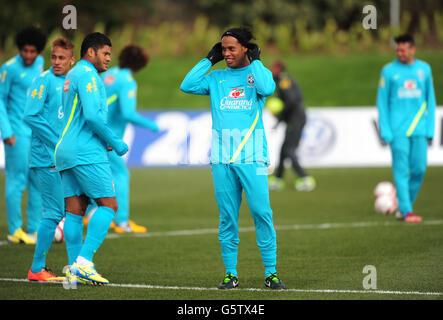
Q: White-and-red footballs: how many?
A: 3